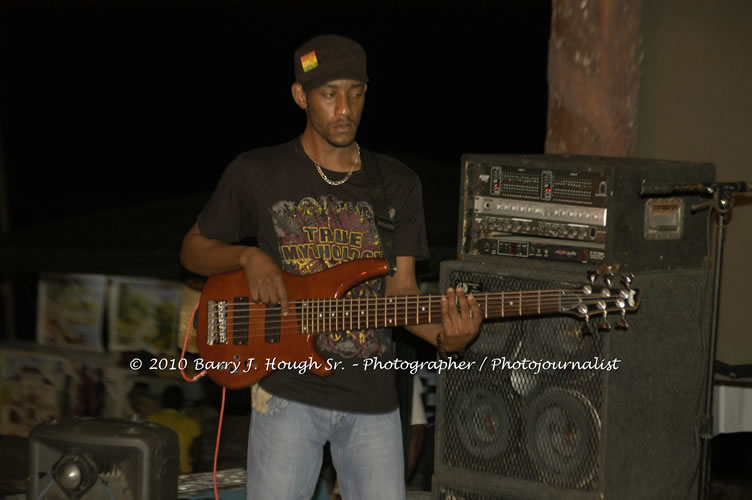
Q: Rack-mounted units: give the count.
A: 4